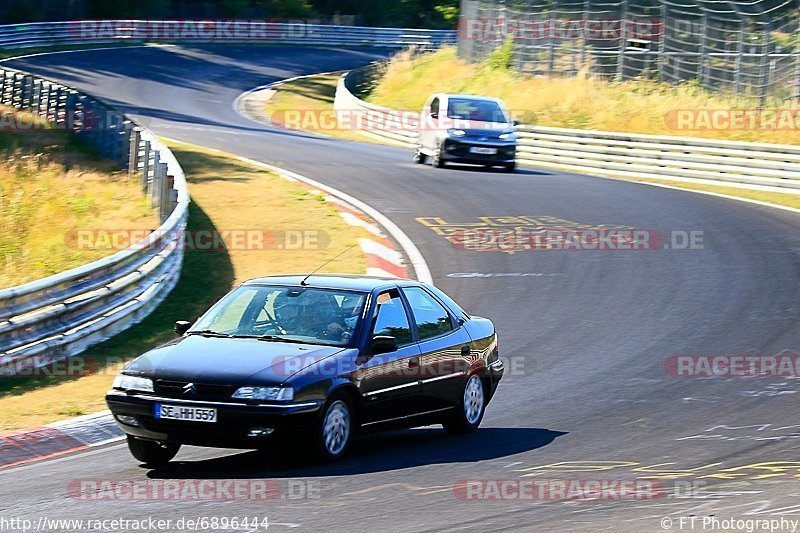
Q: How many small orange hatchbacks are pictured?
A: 0